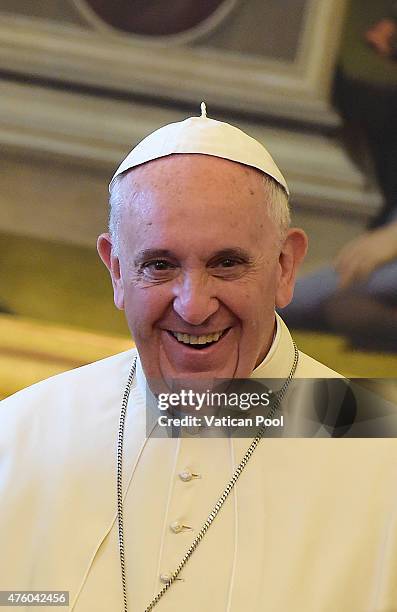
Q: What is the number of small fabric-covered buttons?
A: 3